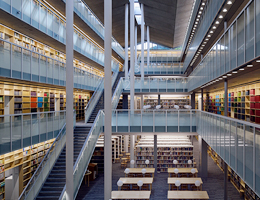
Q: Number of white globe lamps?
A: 12